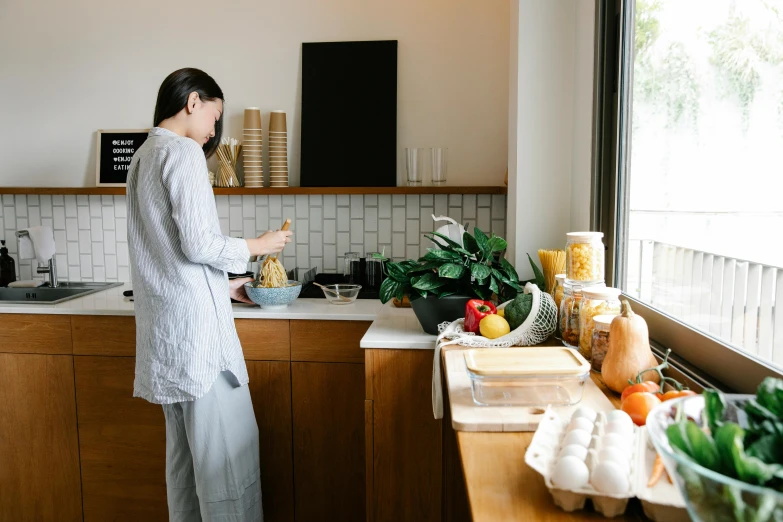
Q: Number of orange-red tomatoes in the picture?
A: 3